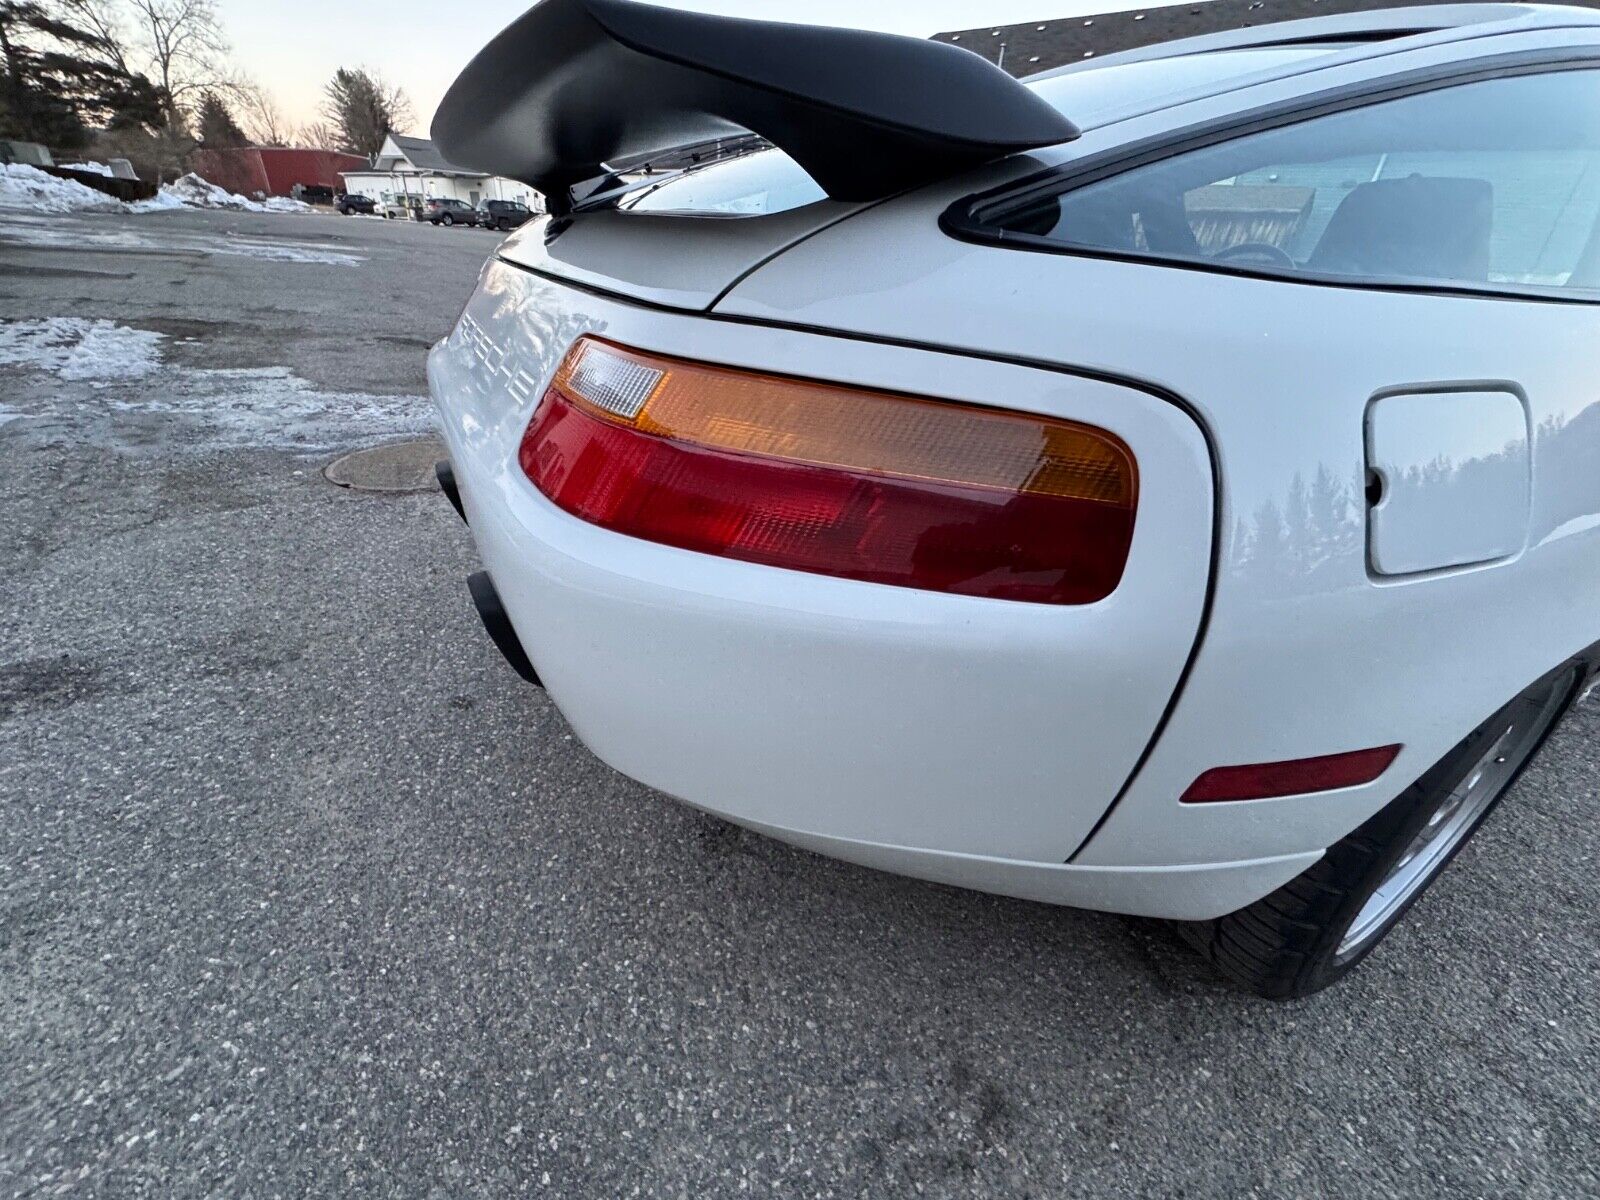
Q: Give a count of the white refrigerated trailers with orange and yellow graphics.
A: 0